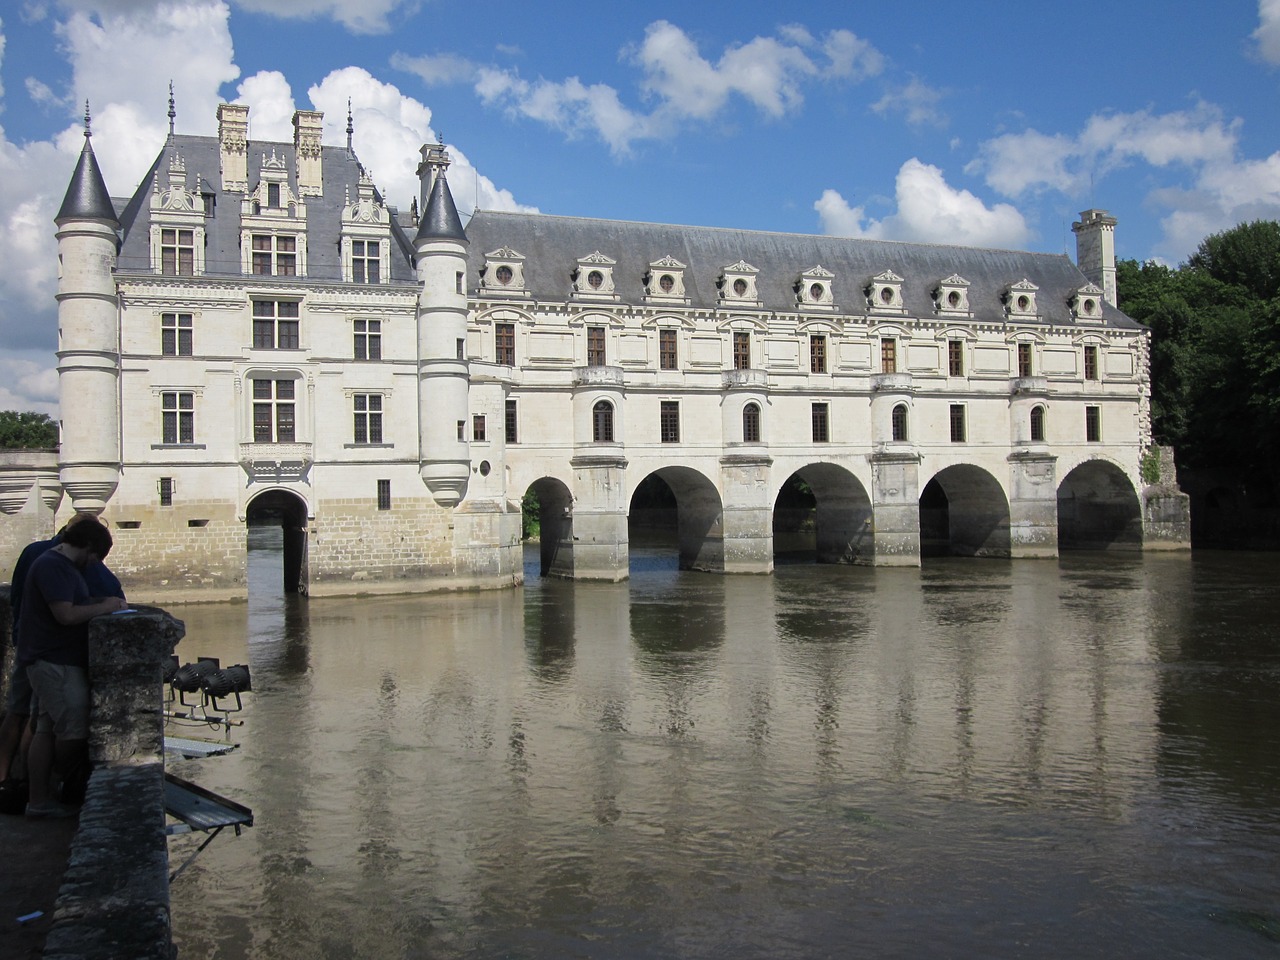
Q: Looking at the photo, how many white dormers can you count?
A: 12